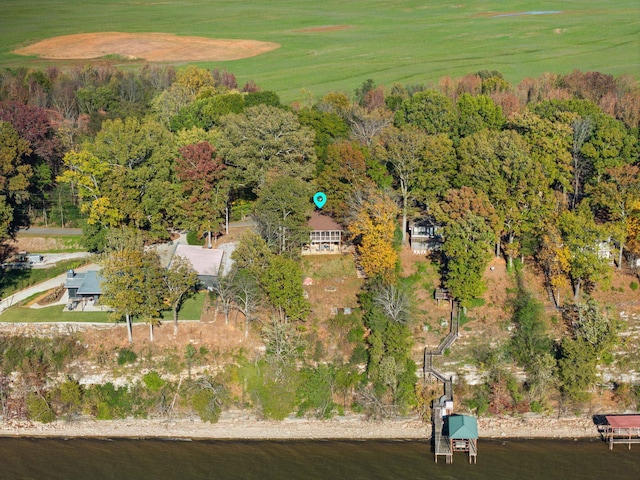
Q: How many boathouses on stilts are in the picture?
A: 2